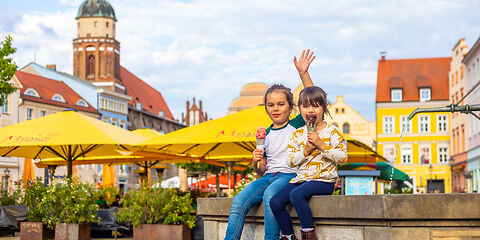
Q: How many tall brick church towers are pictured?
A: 1